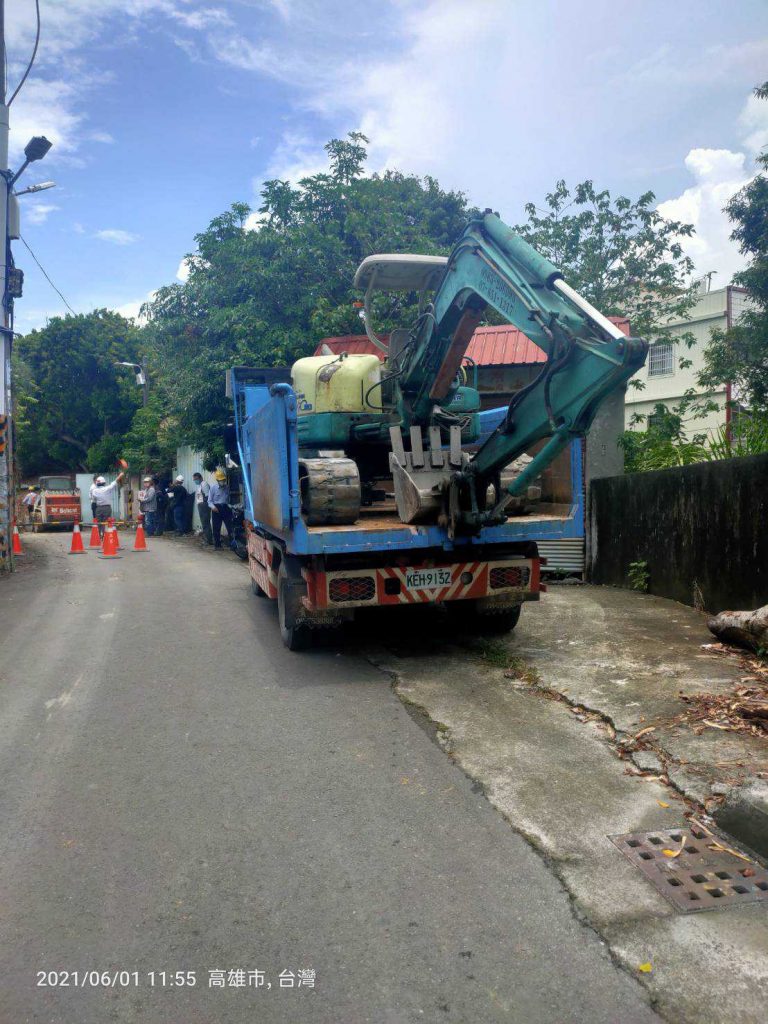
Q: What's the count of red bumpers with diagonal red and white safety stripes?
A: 1